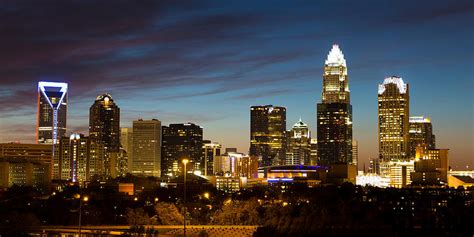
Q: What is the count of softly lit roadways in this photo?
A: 1